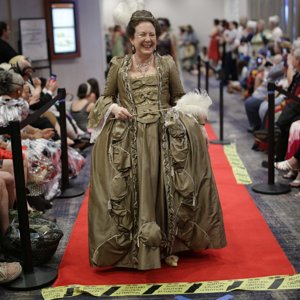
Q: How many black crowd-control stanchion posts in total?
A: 6